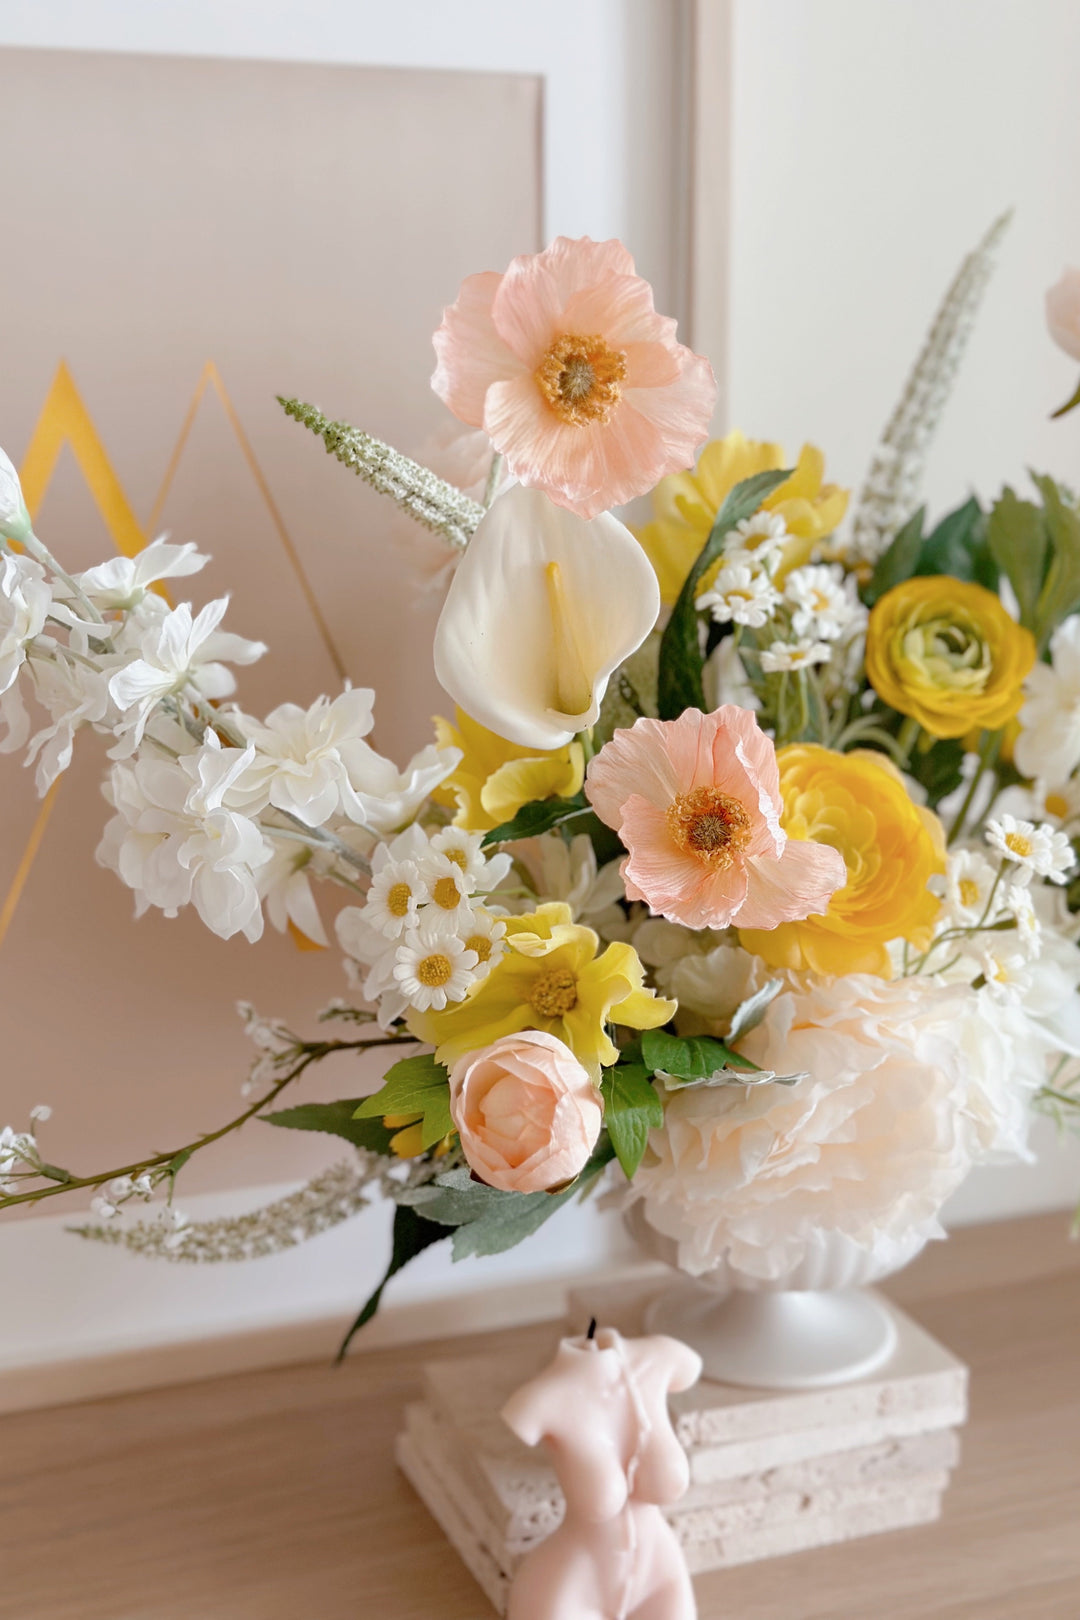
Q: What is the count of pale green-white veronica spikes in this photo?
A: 3